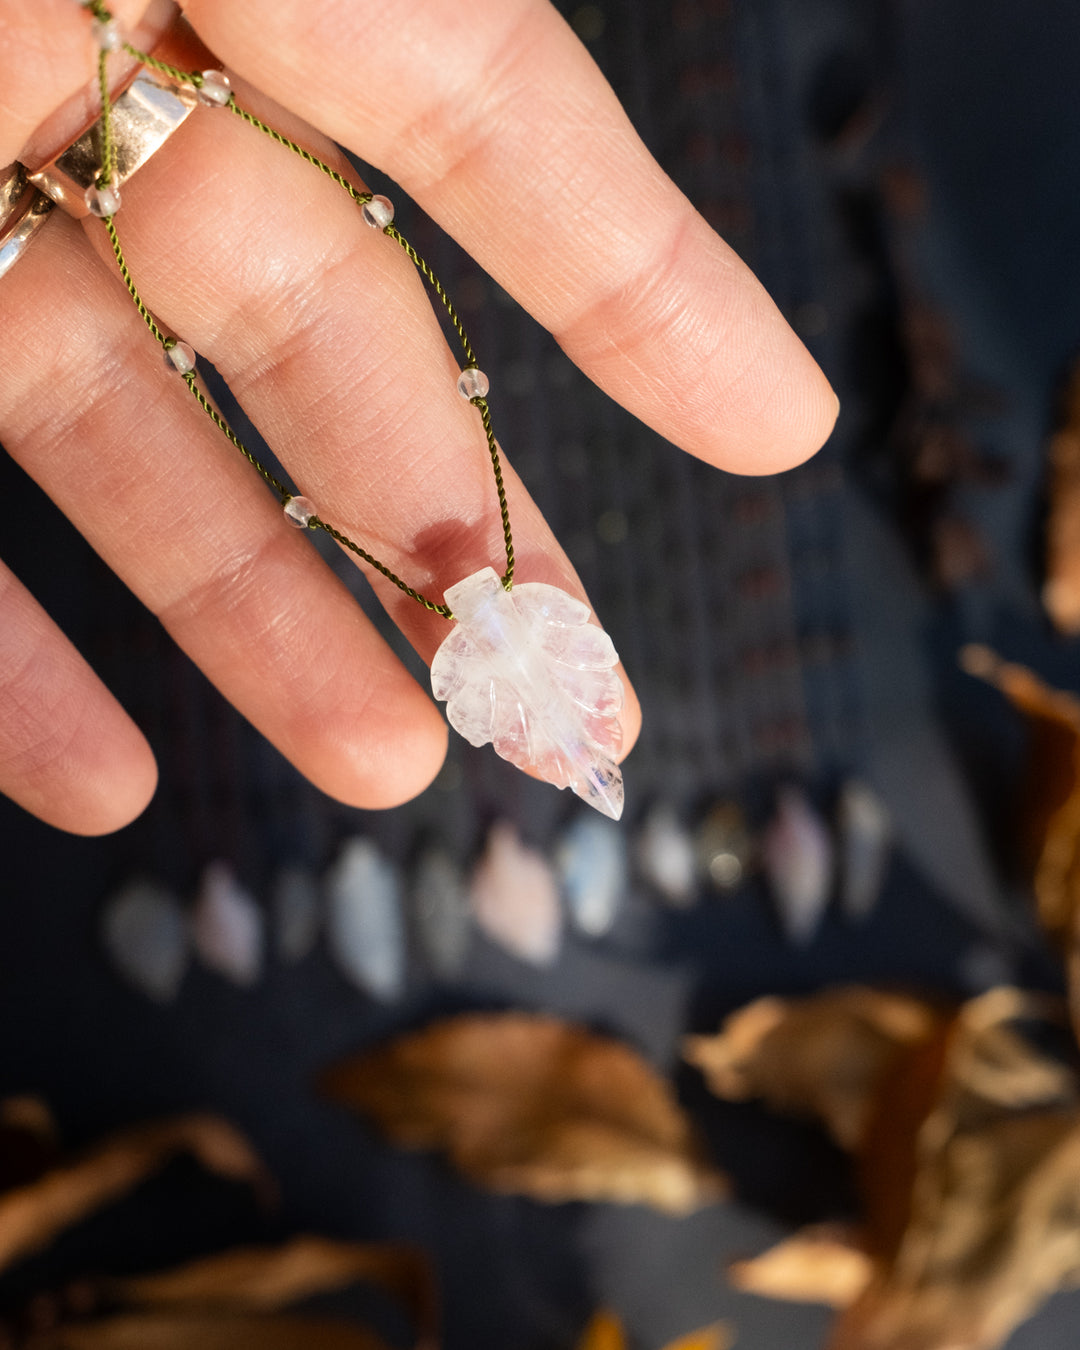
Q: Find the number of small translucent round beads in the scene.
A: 7